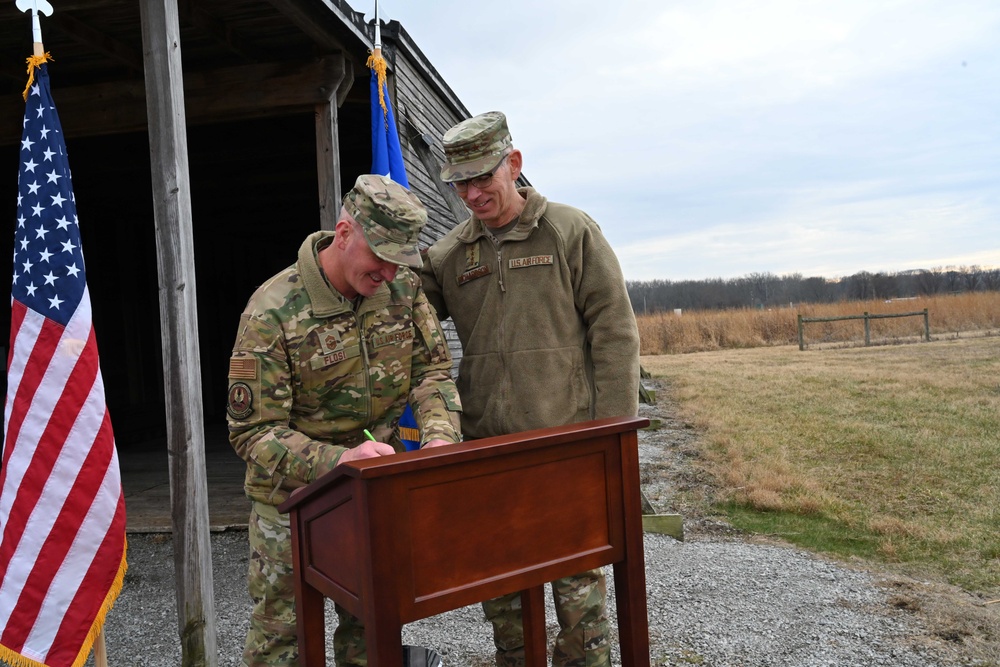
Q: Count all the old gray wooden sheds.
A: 1